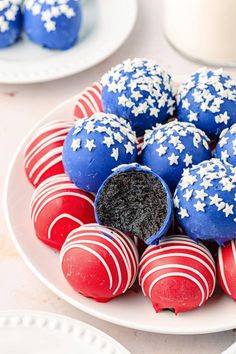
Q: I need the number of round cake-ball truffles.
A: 15